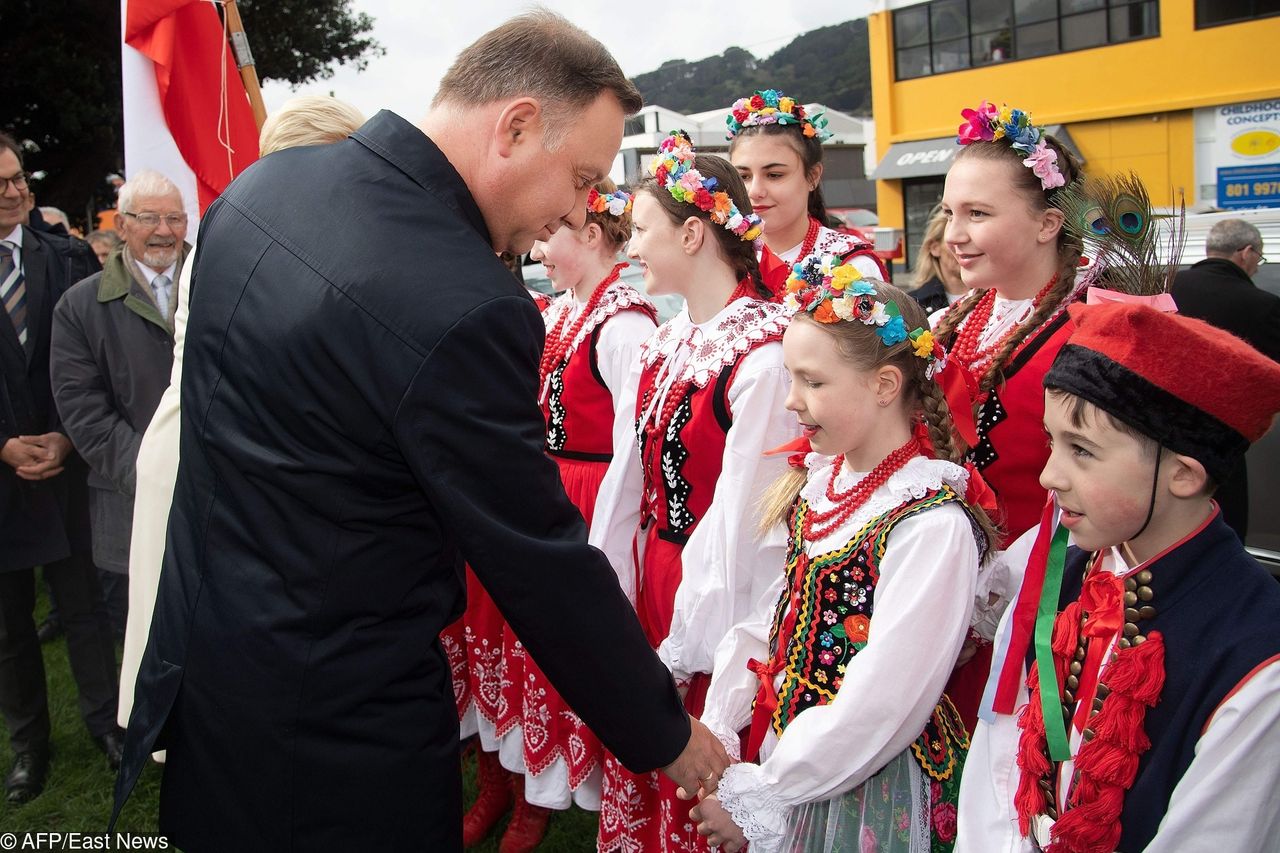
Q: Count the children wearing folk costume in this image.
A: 6